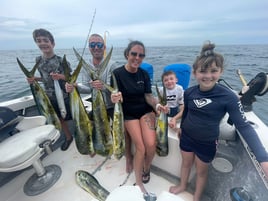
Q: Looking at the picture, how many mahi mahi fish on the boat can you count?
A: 6